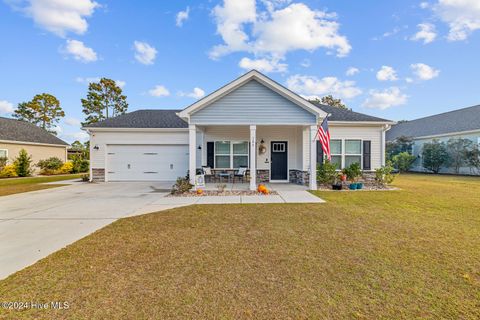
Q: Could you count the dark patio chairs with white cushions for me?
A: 2